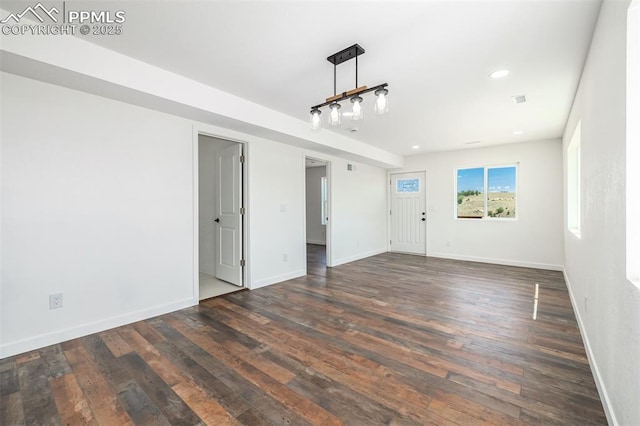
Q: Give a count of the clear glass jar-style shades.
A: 4